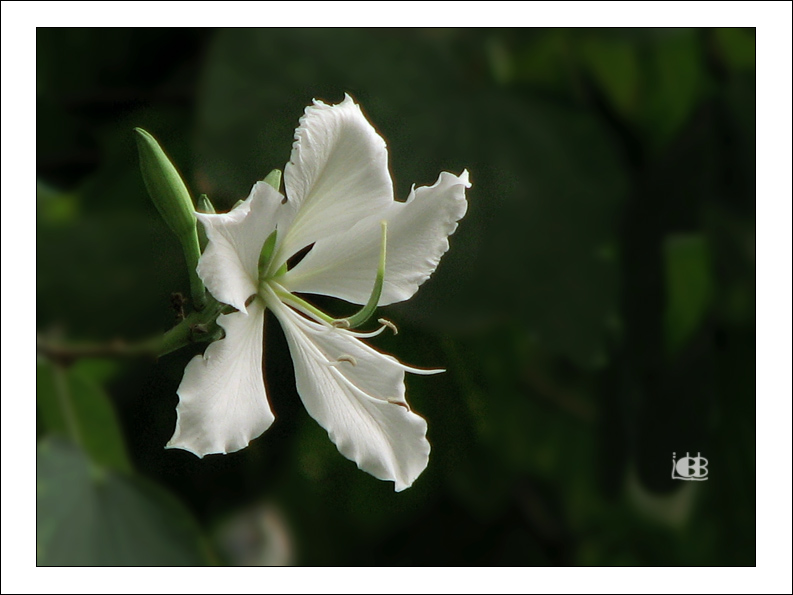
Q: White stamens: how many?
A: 5